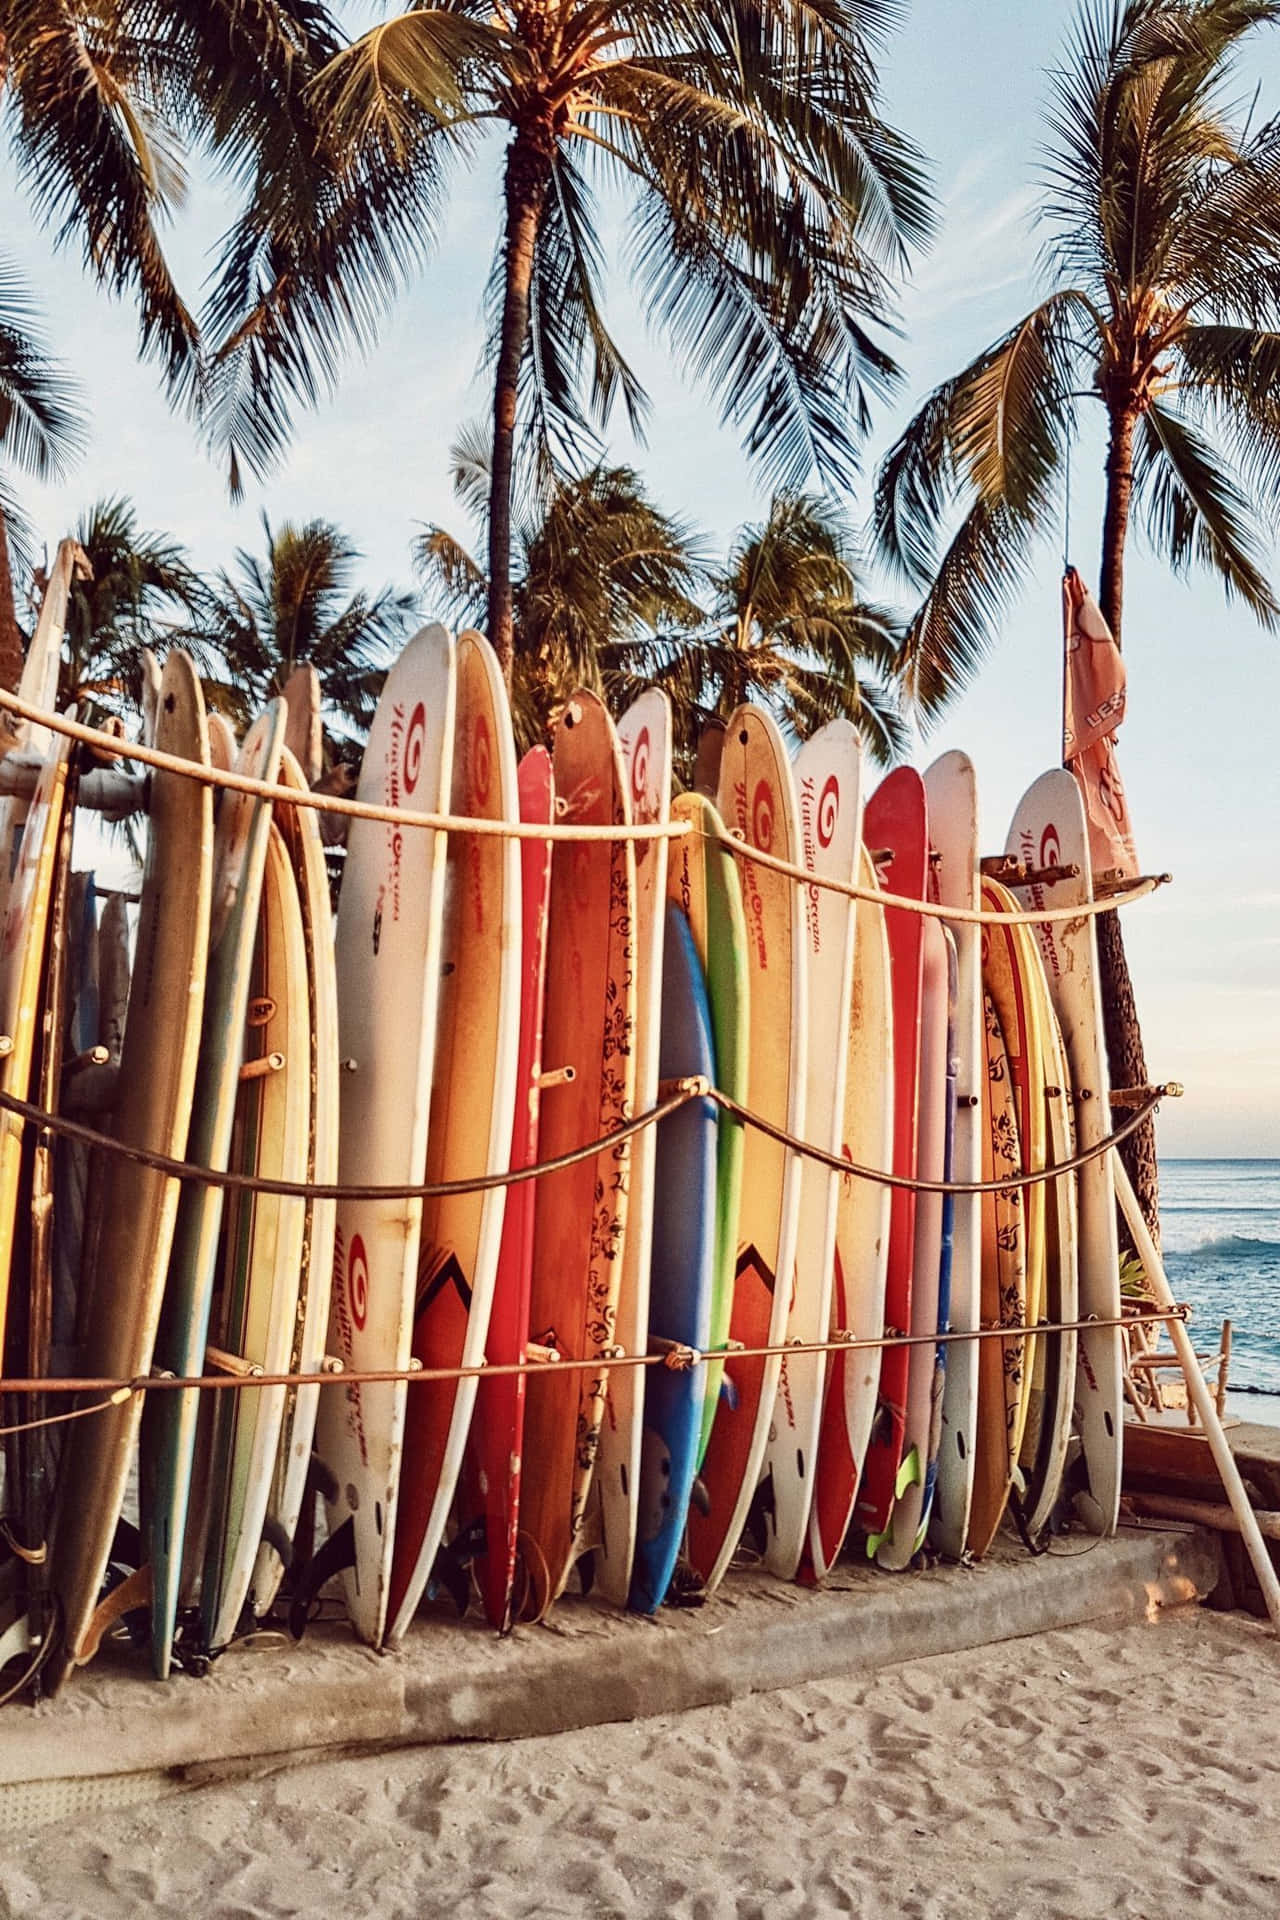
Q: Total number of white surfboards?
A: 5